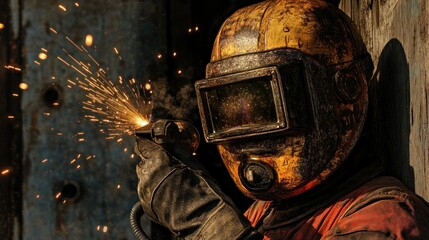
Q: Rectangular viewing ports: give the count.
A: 1